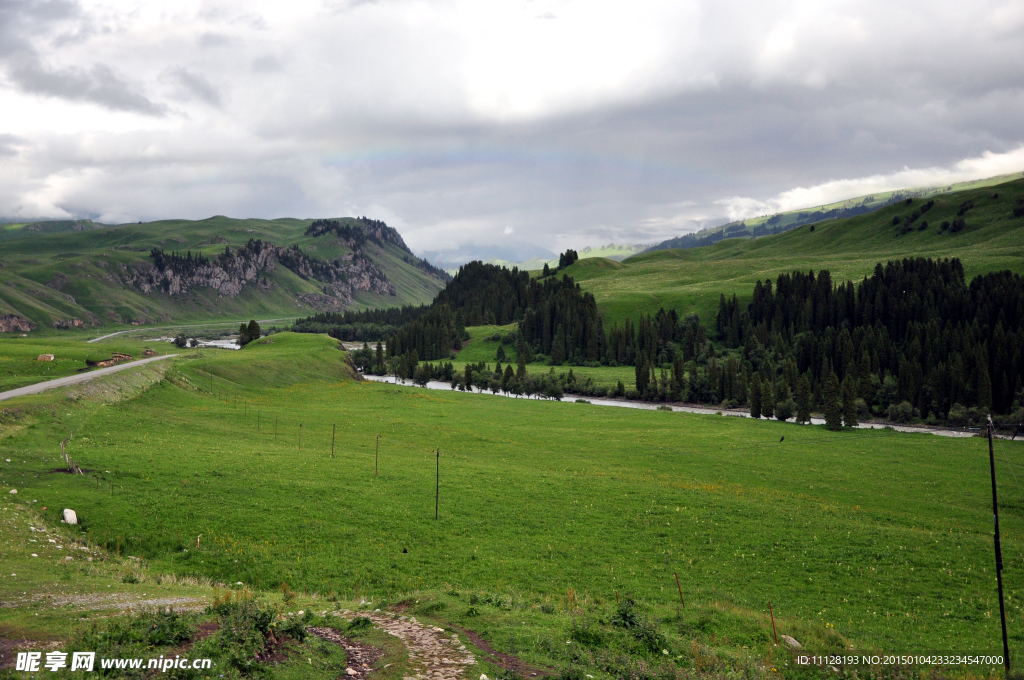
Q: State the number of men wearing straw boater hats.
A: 0